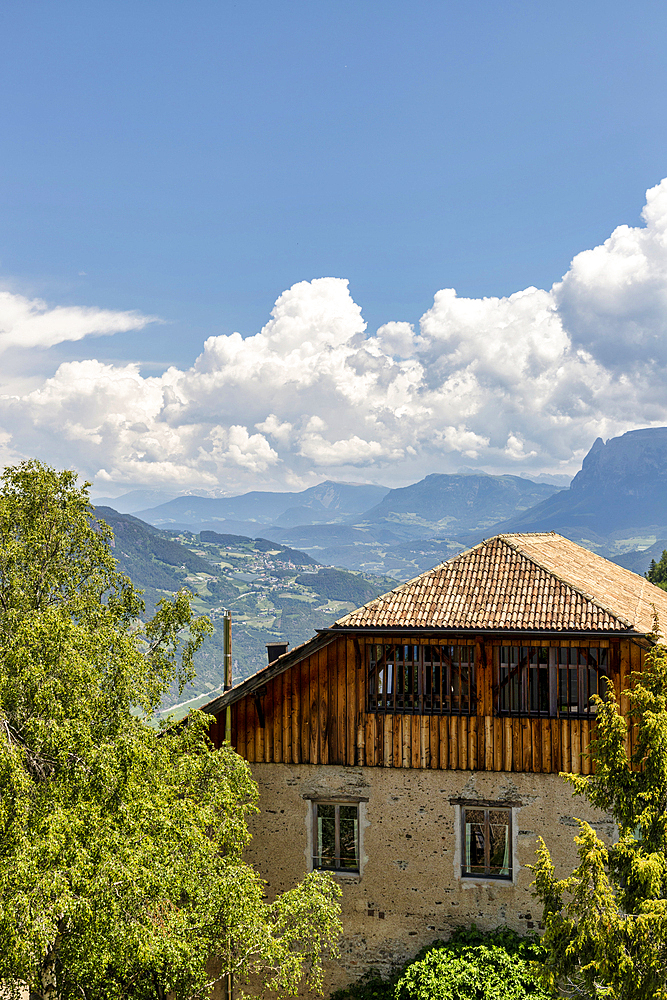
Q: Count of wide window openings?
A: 2